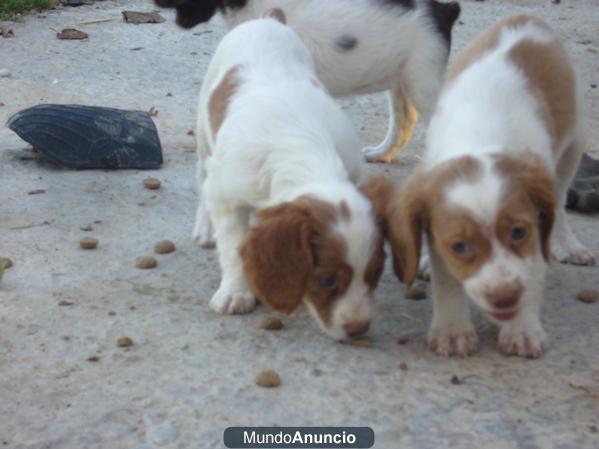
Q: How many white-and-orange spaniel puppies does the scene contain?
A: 2